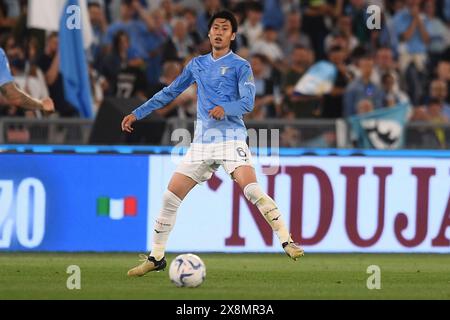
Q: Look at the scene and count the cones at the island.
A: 0